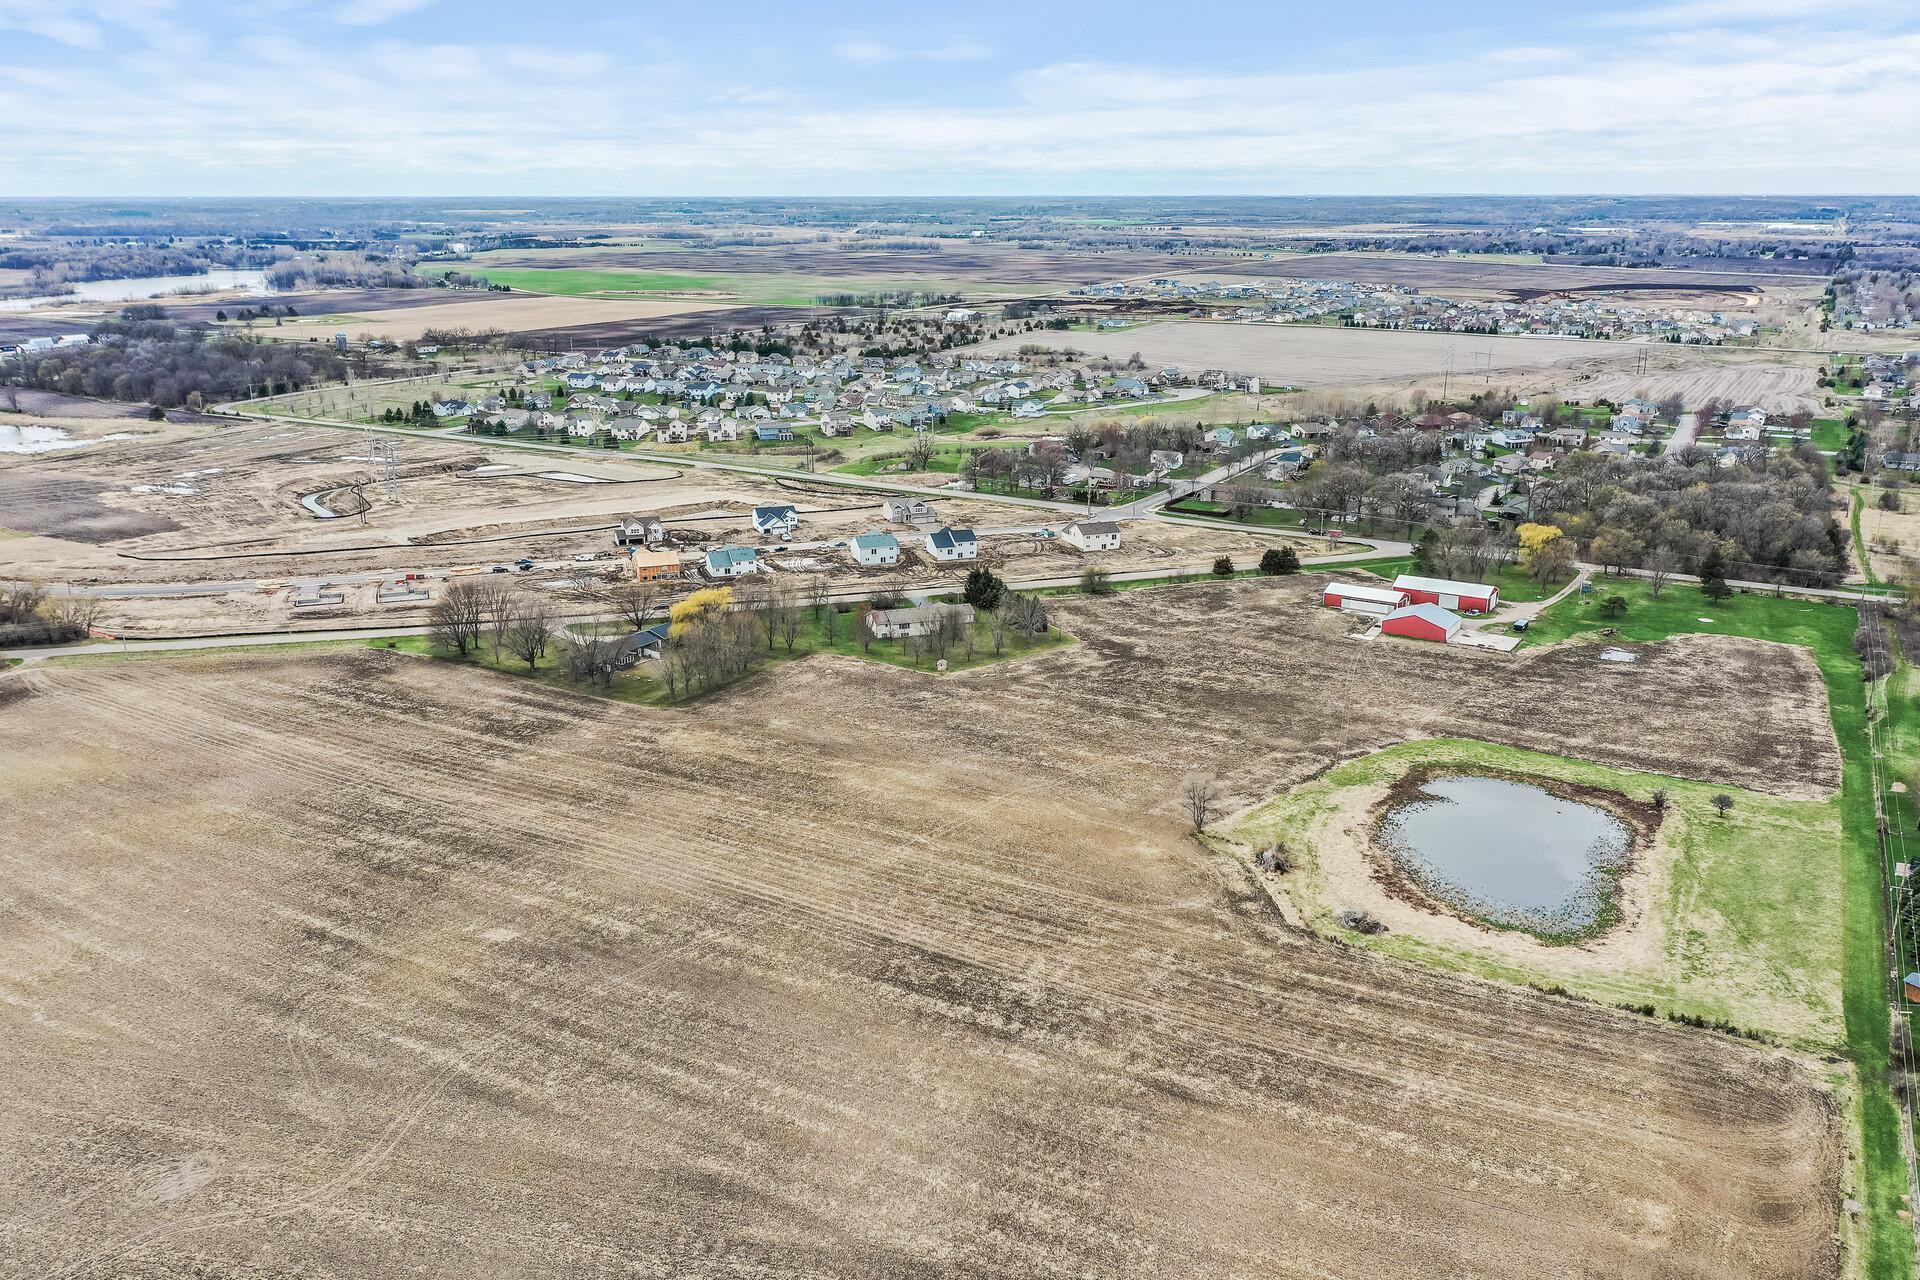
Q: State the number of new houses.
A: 8